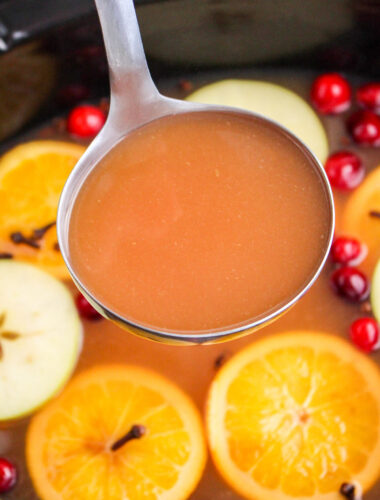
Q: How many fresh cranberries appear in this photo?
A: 10